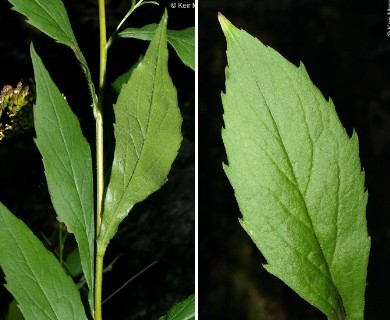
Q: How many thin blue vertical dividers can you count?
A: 0